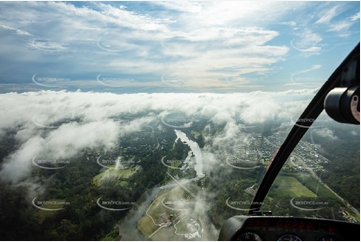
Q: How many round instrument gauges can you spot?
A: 3